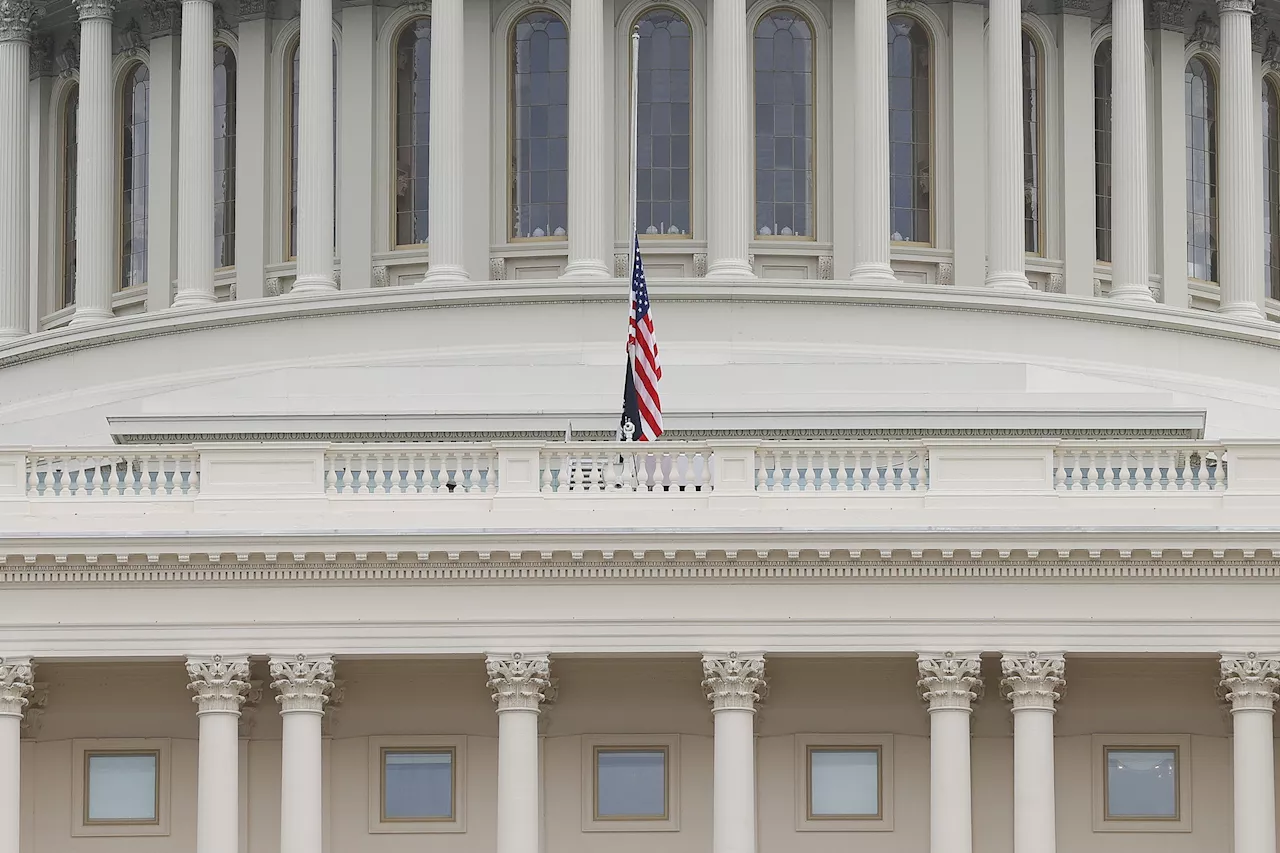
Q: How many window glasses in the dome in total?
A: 13